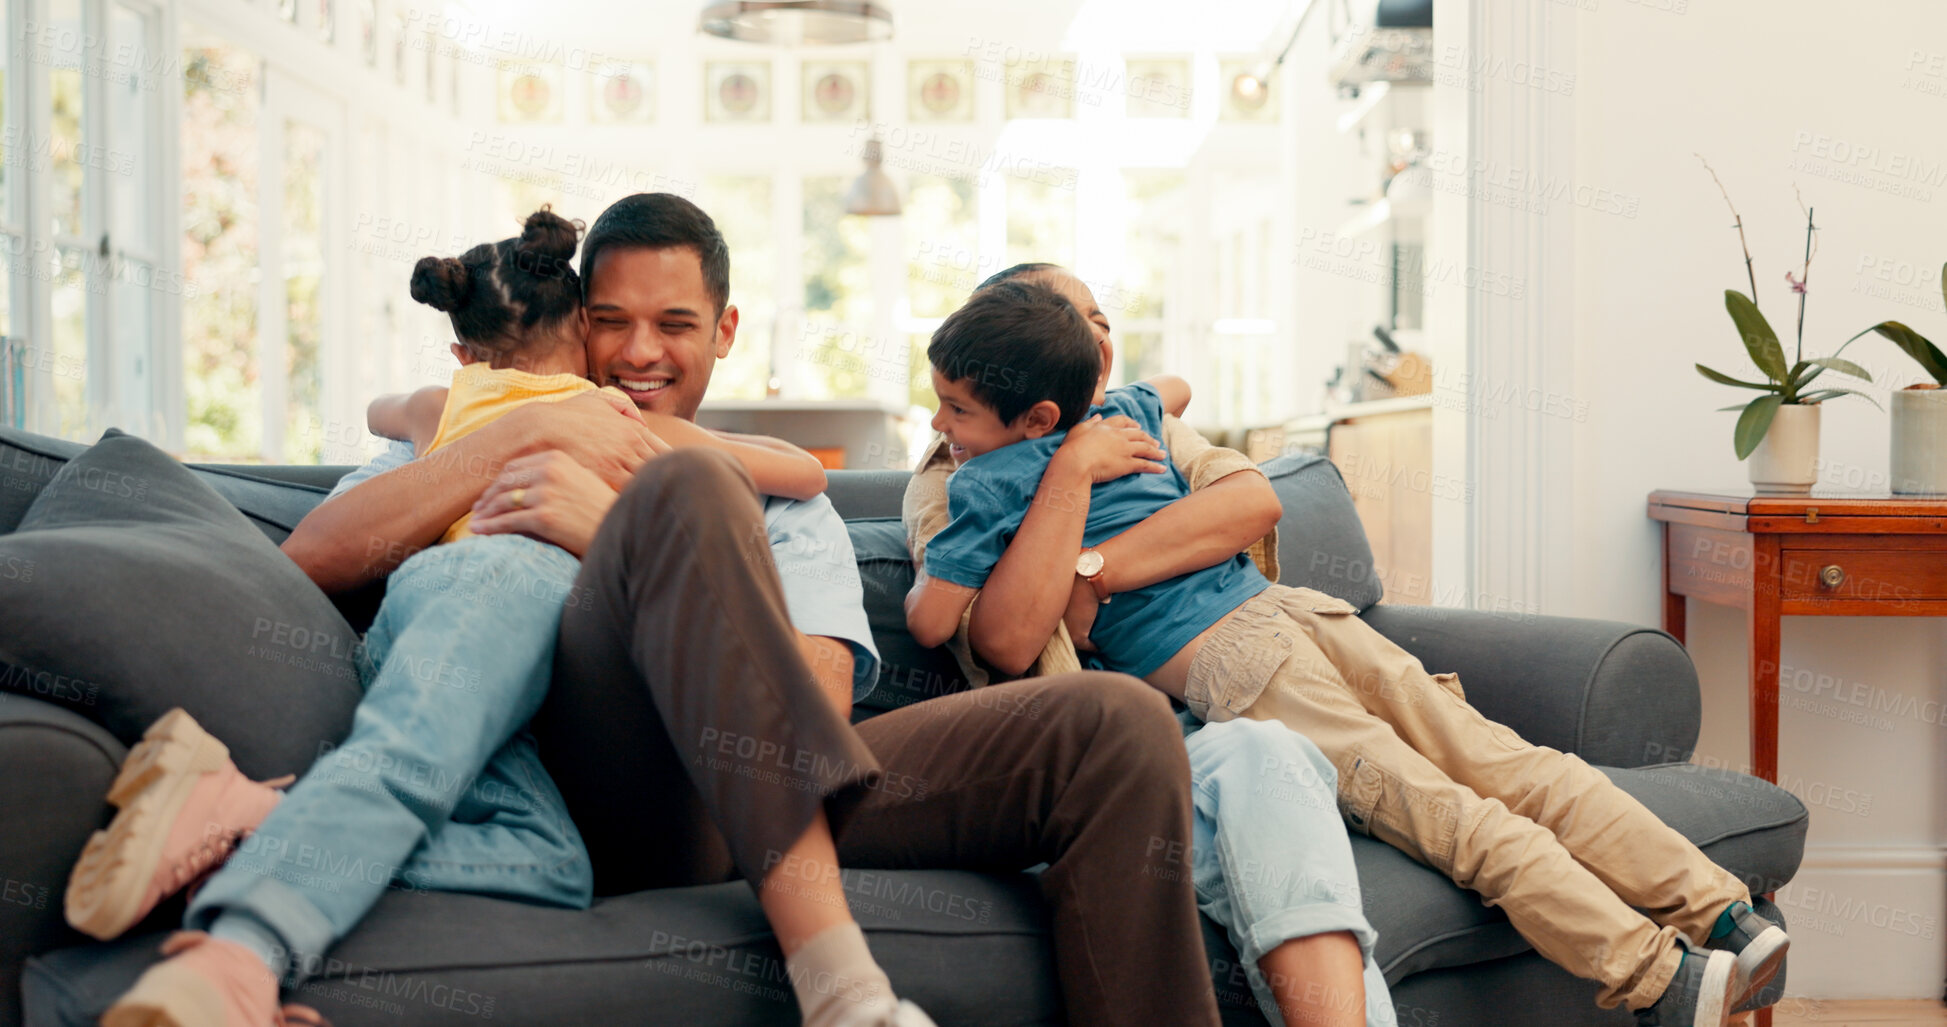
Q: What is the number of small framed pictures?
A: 8